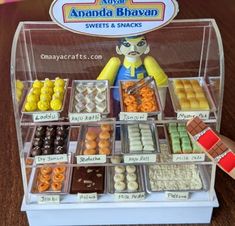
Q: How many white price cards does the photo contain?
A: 12